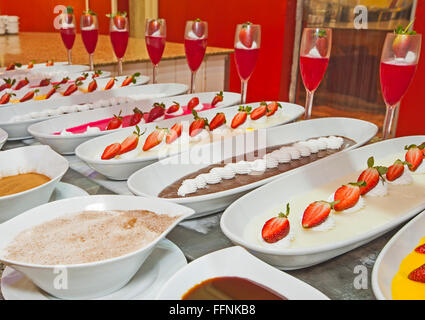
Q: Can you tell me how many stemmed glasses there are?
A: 8